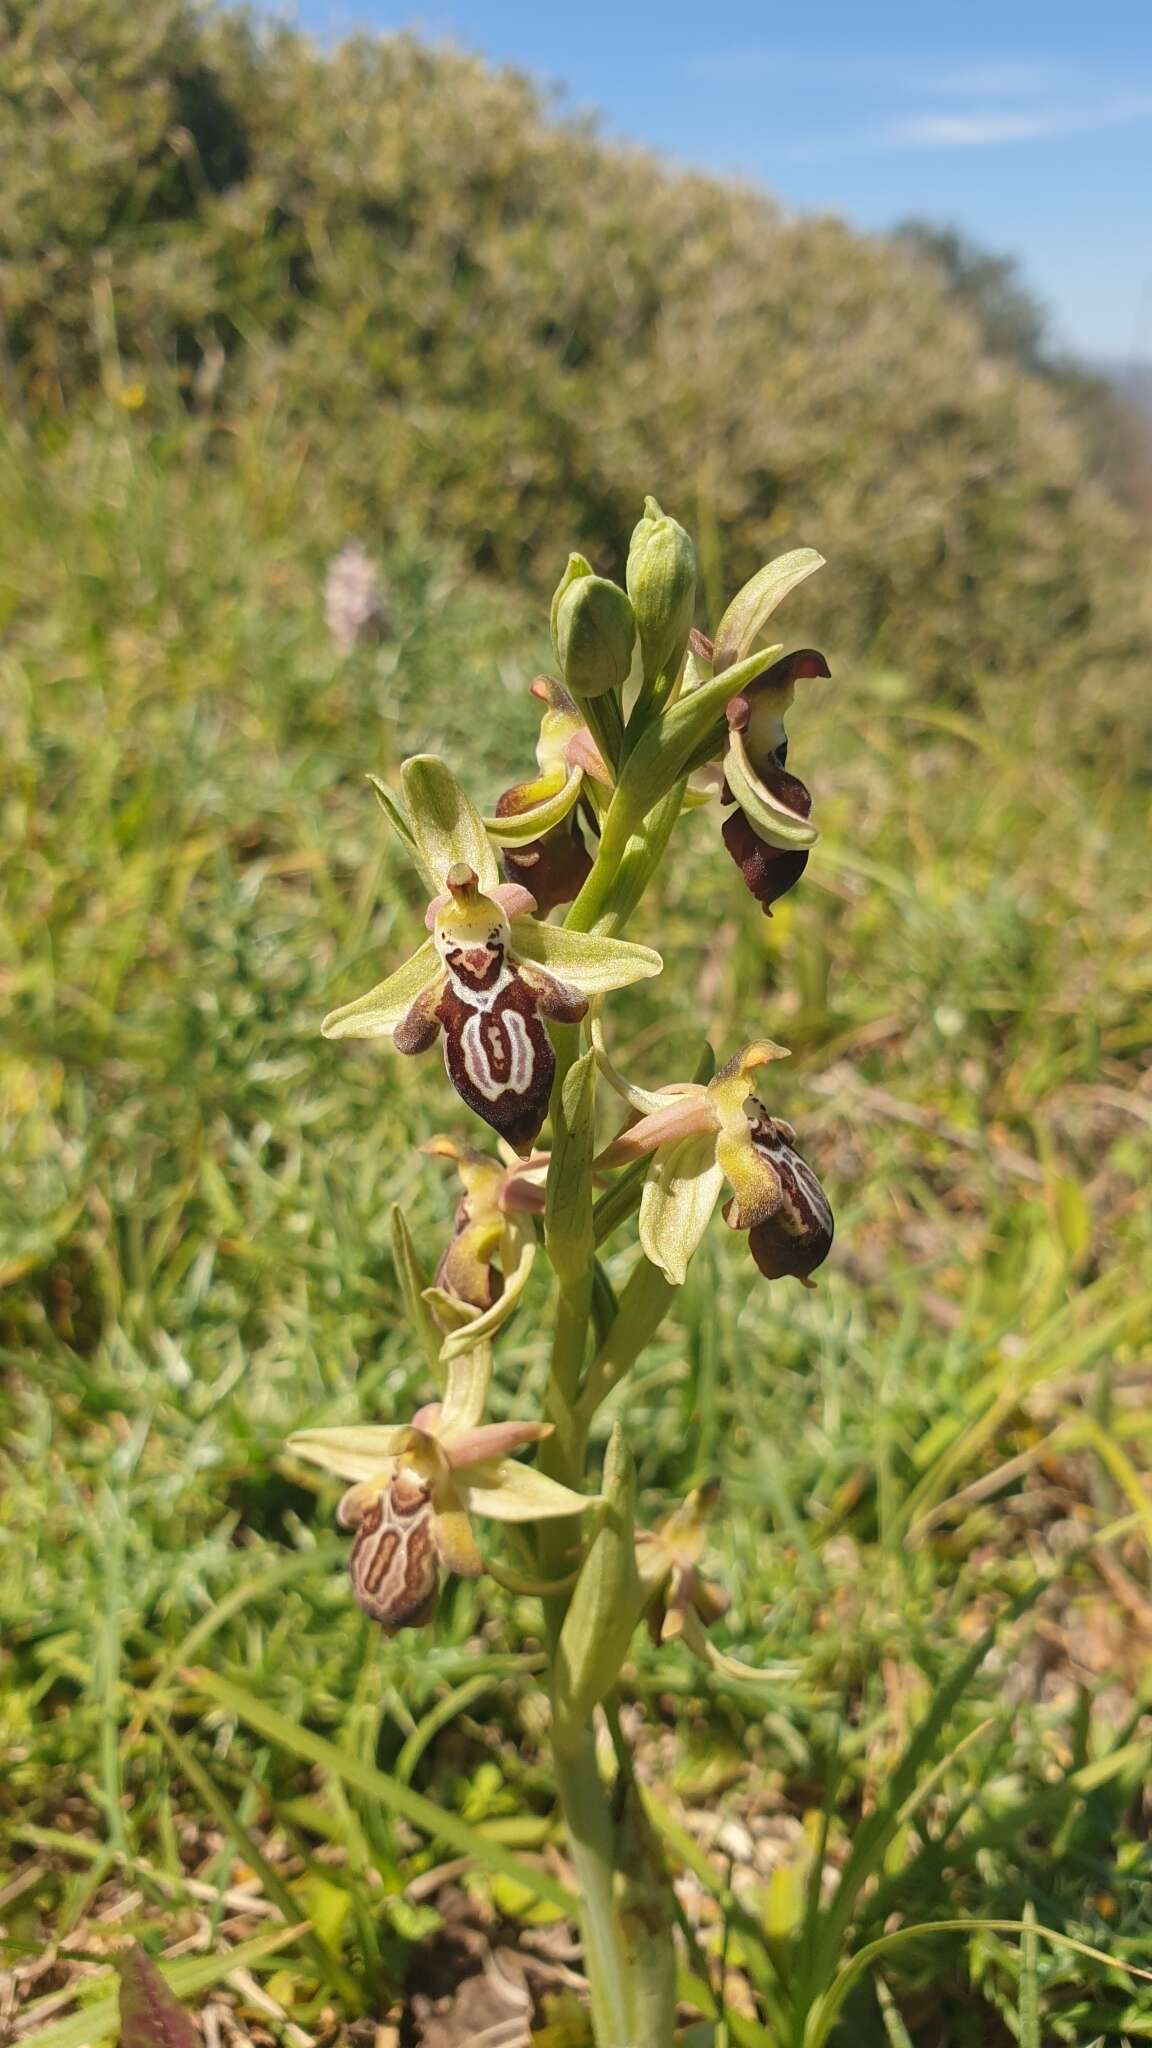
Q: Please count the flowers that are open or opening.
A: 7